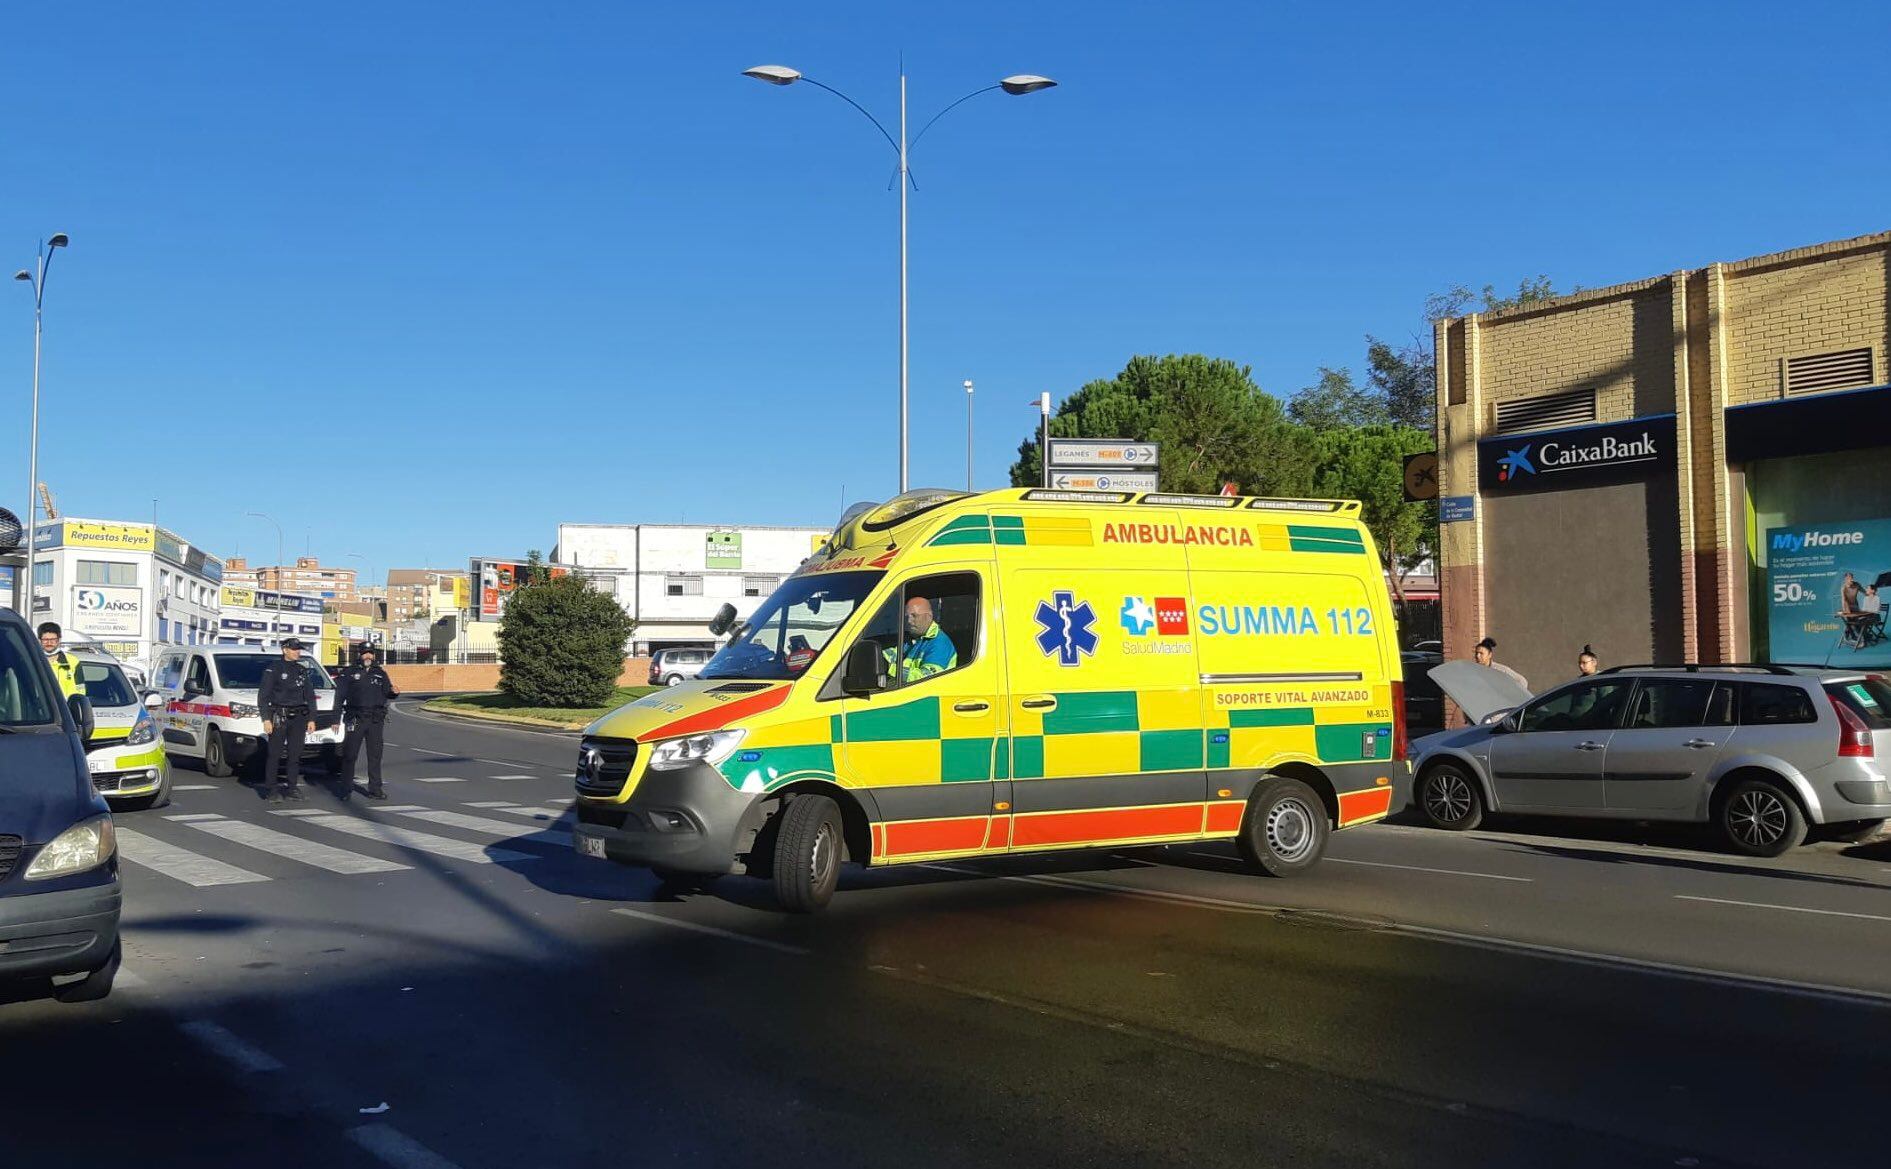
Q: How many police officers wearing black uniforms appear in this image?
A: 2